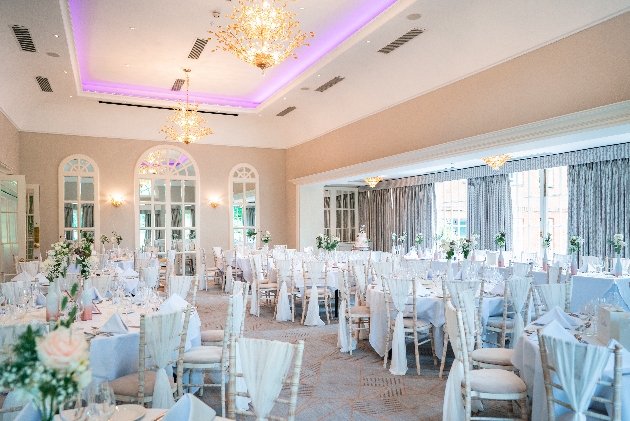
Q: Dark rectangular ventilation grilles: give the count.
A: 7